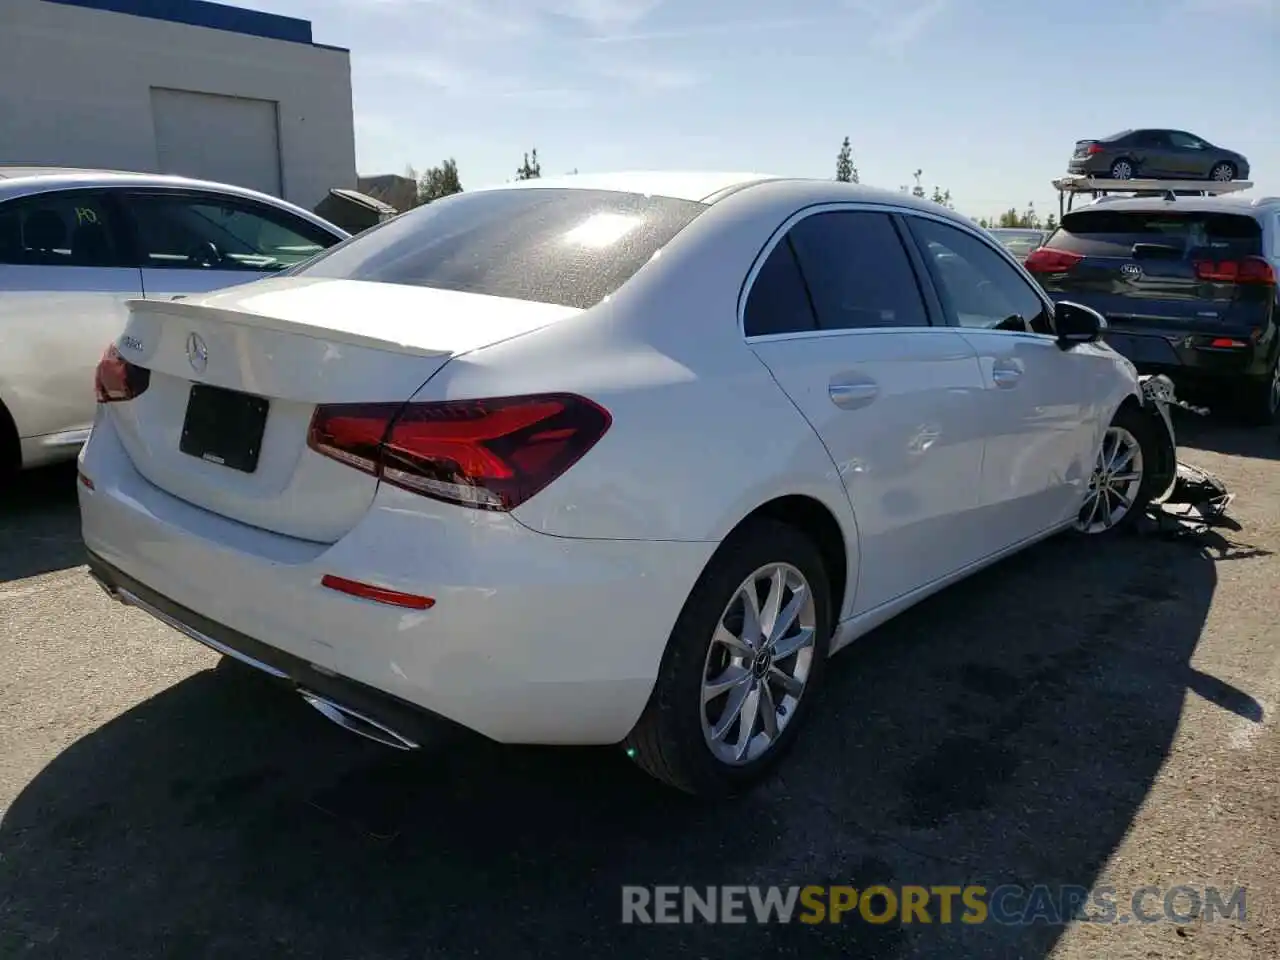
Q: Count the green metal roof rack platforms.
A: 0